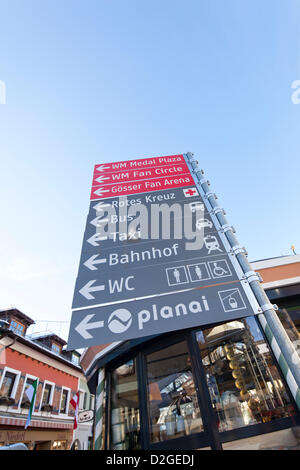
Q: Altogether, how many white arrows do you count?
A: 9